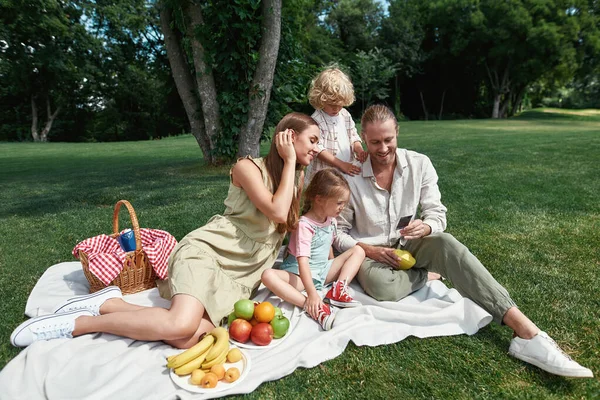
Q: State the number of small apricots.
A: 5